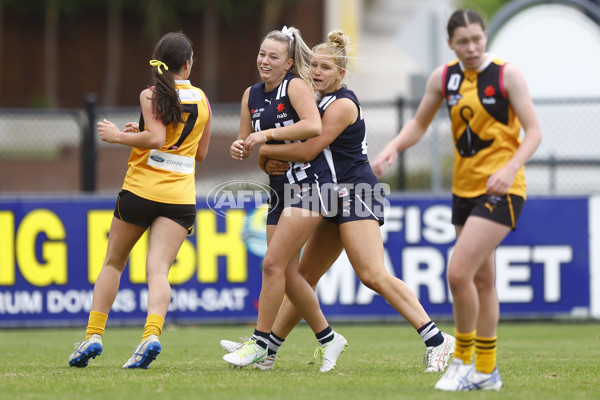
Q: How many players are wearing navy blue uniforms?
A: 2